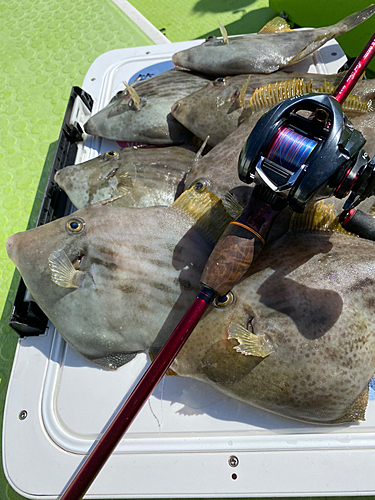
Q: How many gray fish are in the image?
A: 7